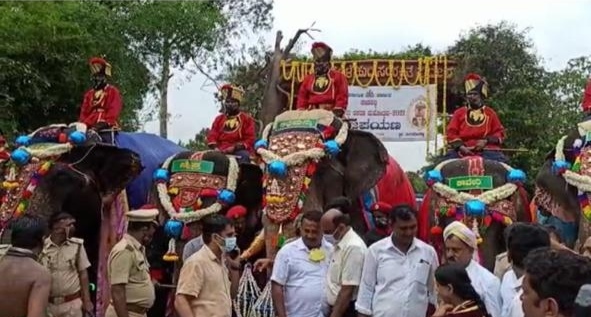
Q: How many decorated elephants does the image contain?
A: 5